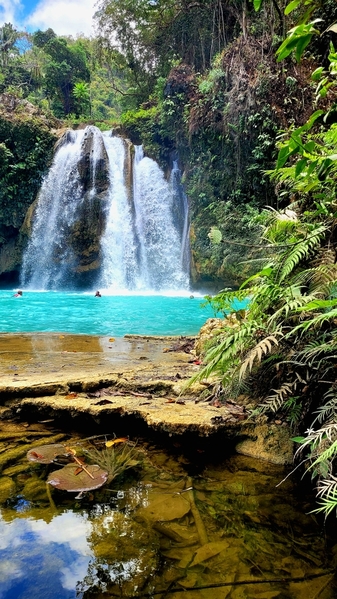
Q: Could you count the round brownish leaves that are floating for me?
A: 2